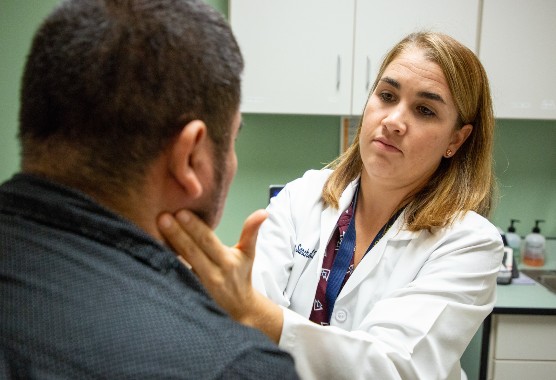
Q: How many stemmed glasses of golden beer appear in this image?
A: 0